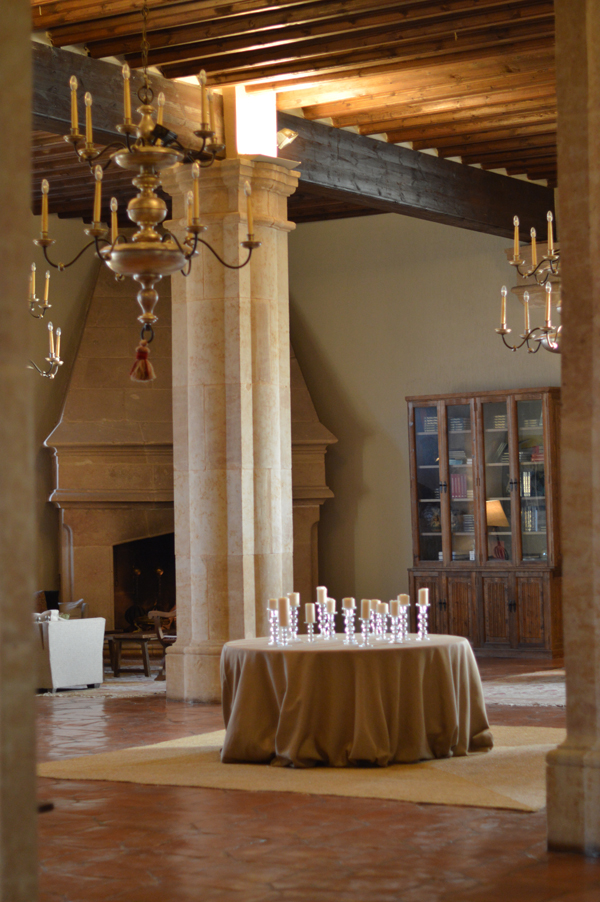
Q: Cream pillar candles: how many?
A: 13